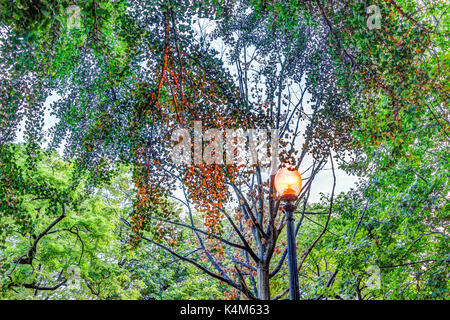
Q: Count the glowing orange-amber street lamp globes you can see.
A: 1